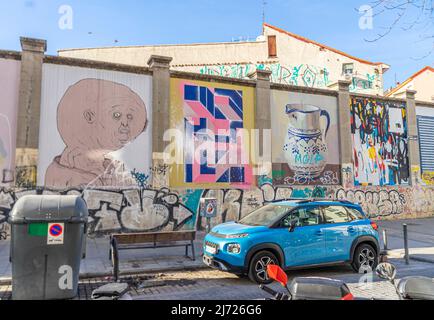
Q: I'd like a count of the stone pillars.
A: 5